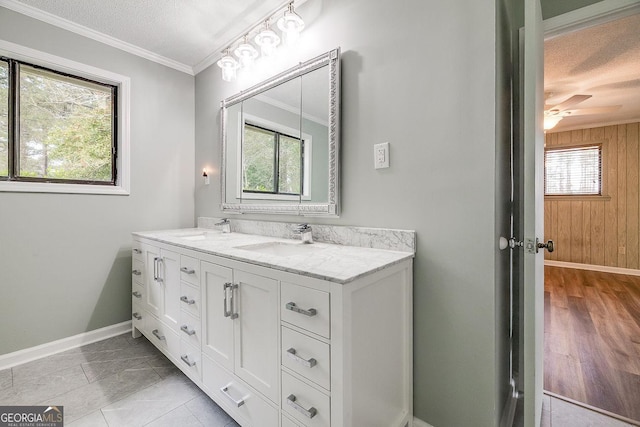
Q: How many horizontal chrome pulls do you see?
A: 13